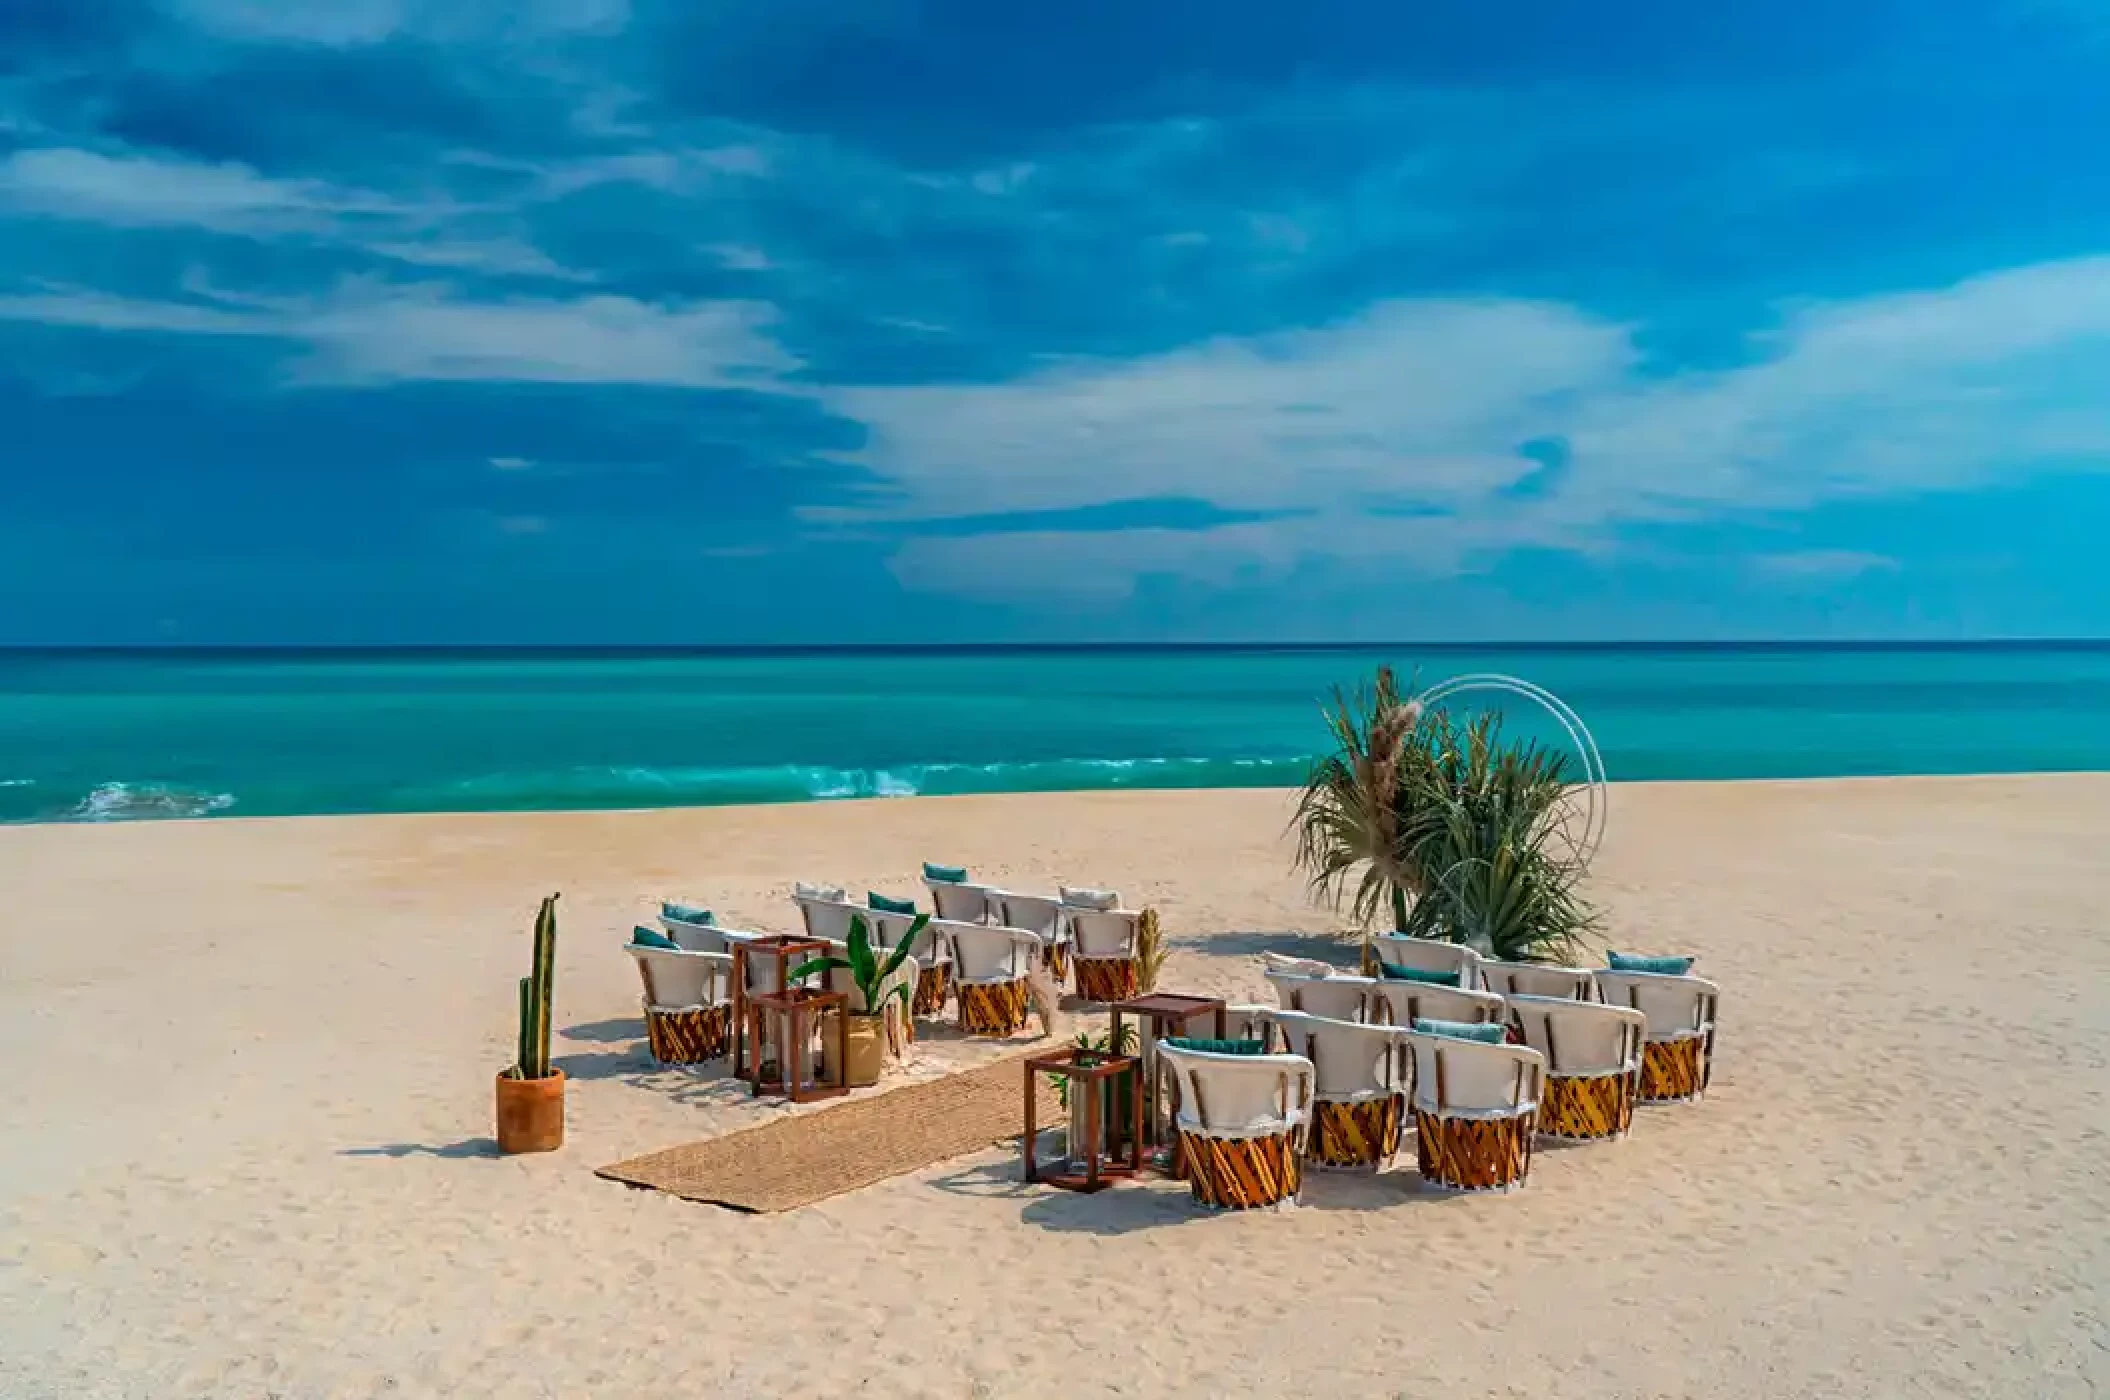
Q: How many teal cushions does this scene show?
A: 8